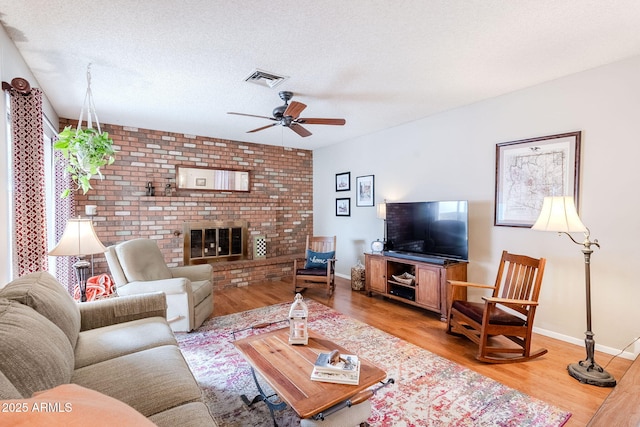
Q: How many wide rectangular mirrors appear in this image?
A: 1